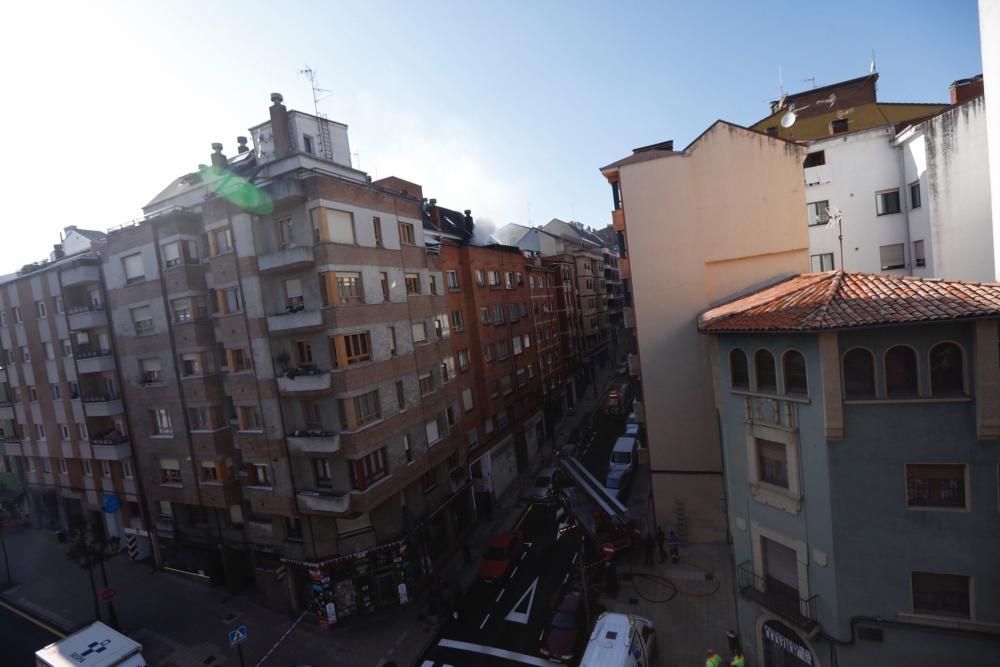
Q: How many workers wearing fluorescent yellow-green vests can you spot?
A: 2